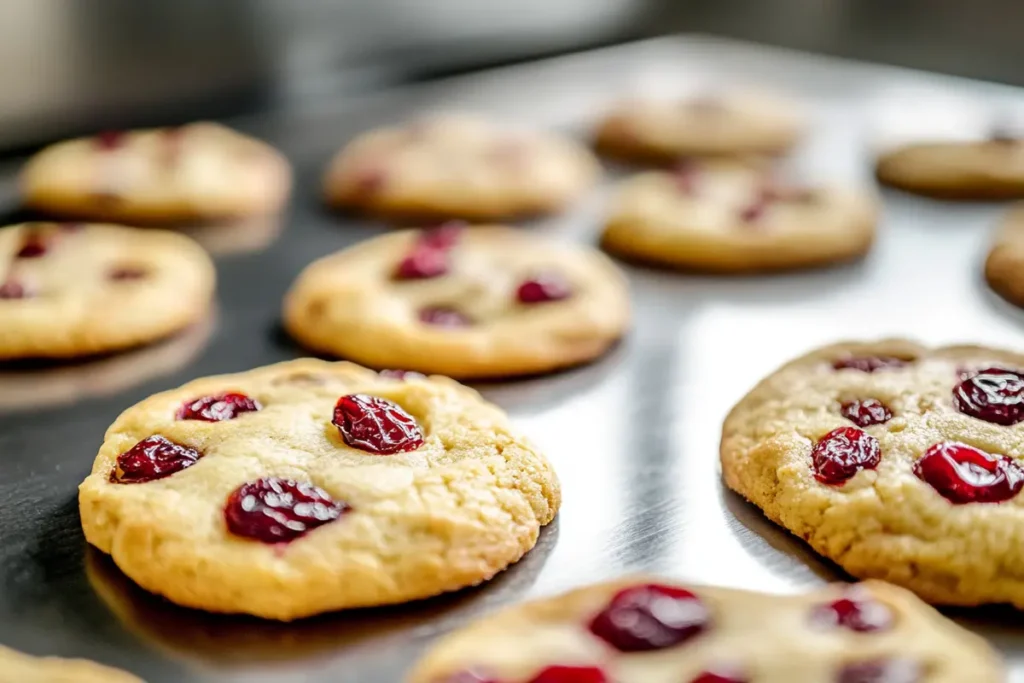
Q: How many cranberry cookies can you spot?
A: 12